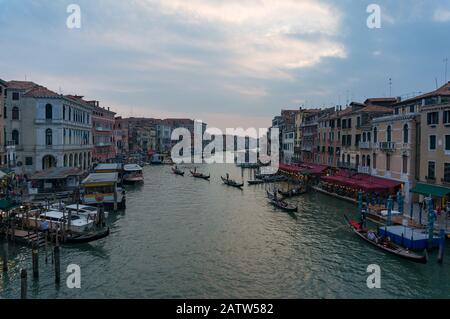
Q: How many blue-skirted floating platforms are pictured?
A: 1